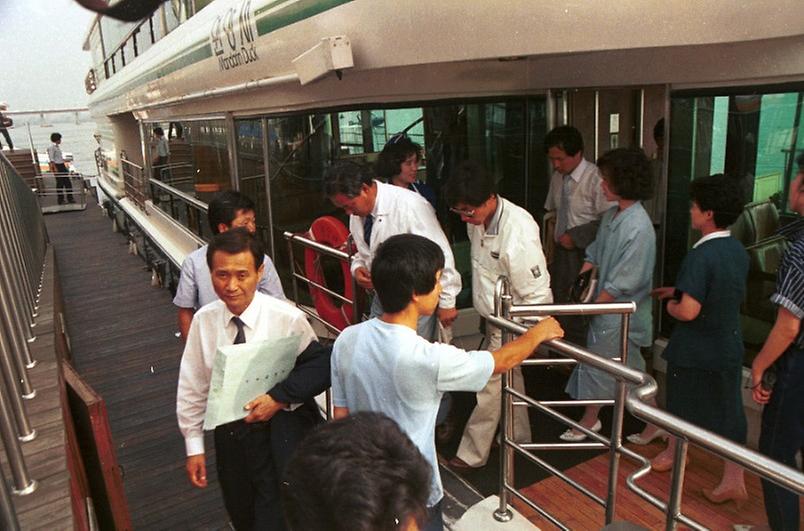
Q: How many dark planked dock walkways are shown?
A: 1